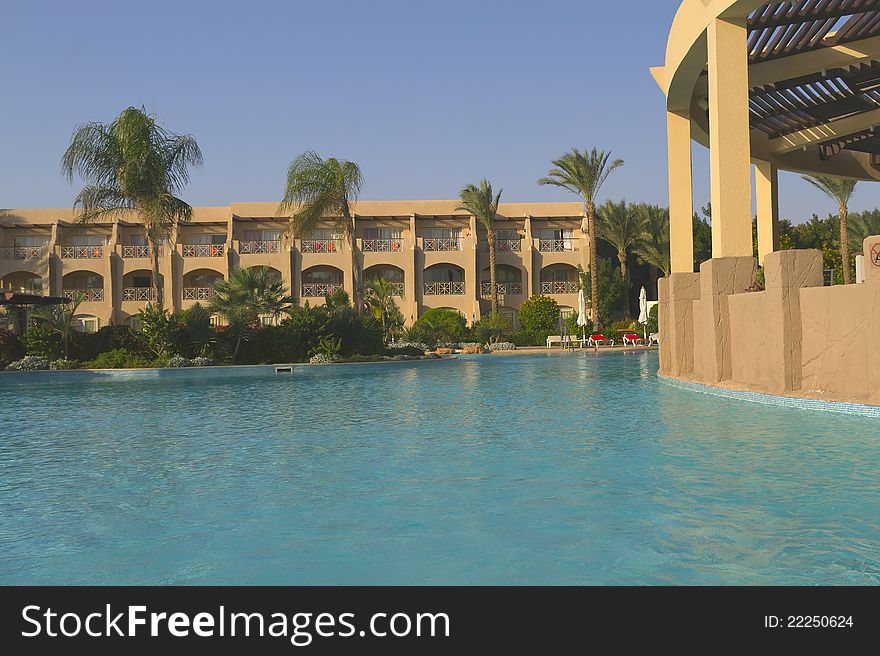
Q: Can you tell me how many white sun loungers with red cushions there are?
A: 2